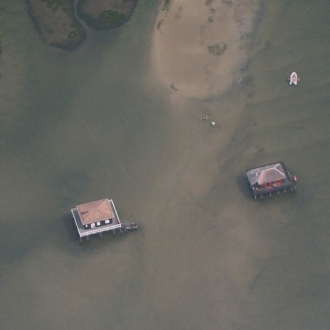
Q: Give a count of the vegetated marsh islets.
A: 2